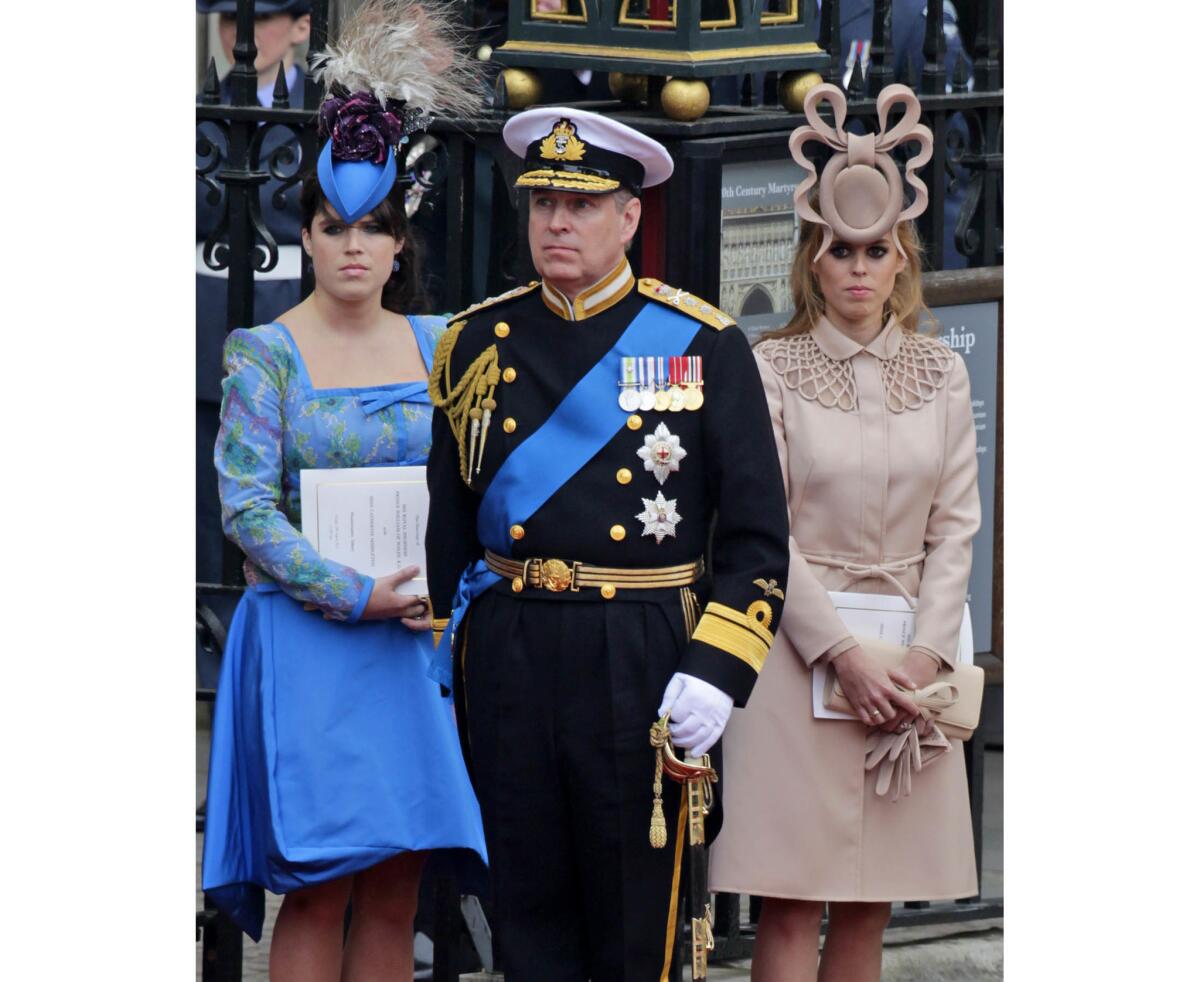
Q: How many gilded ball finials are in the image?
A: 4